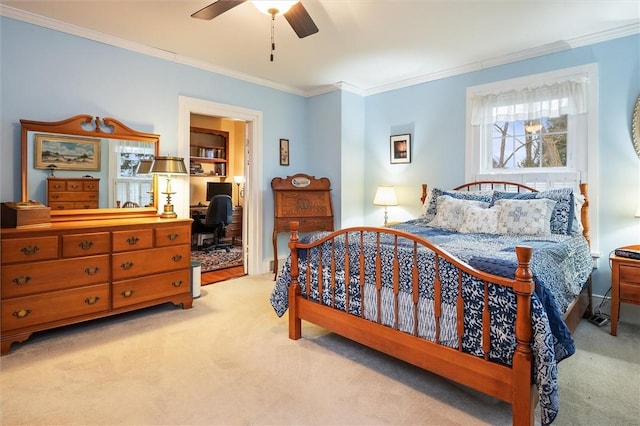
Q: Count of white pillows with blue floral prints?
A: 3